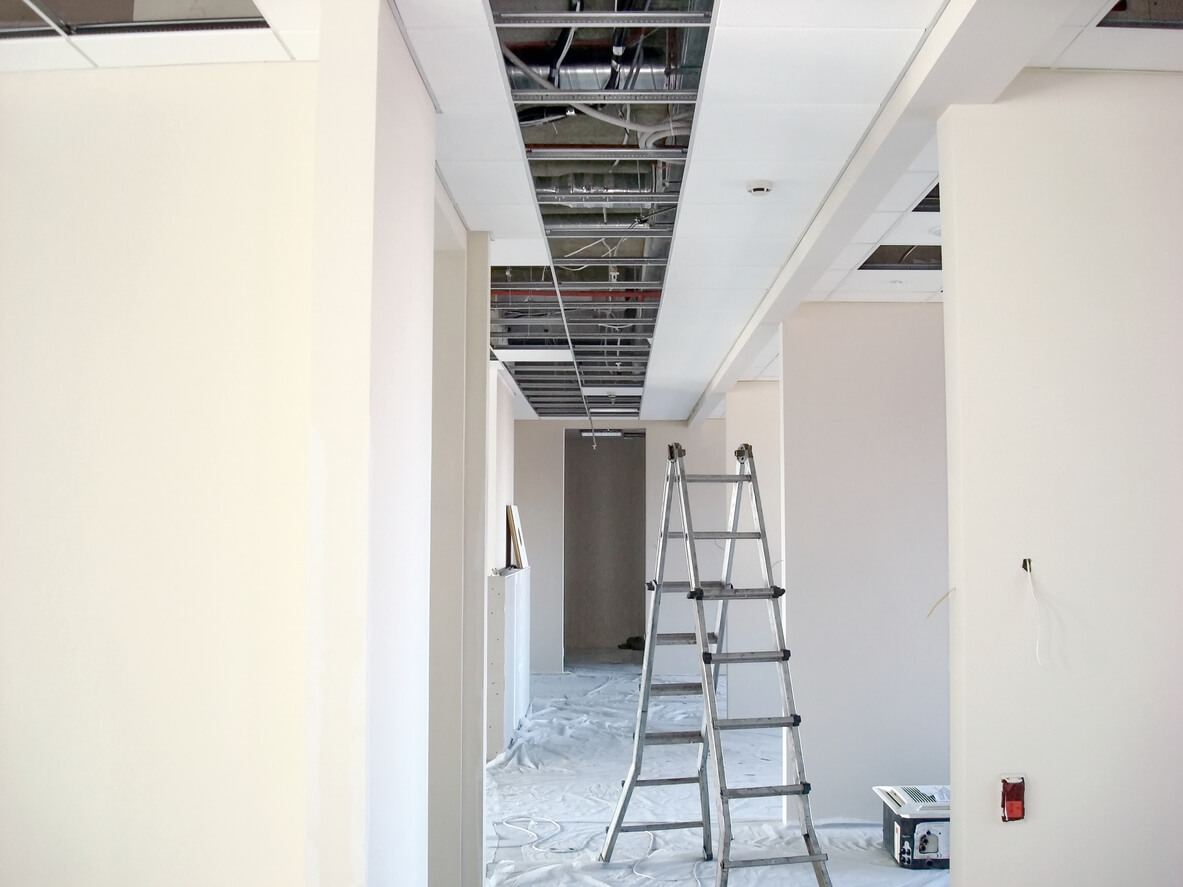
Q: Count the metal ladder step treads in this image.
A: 13